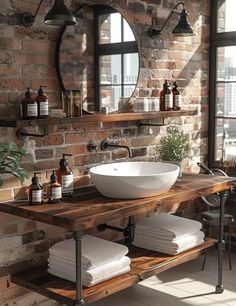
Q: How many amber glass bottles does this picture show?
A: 7